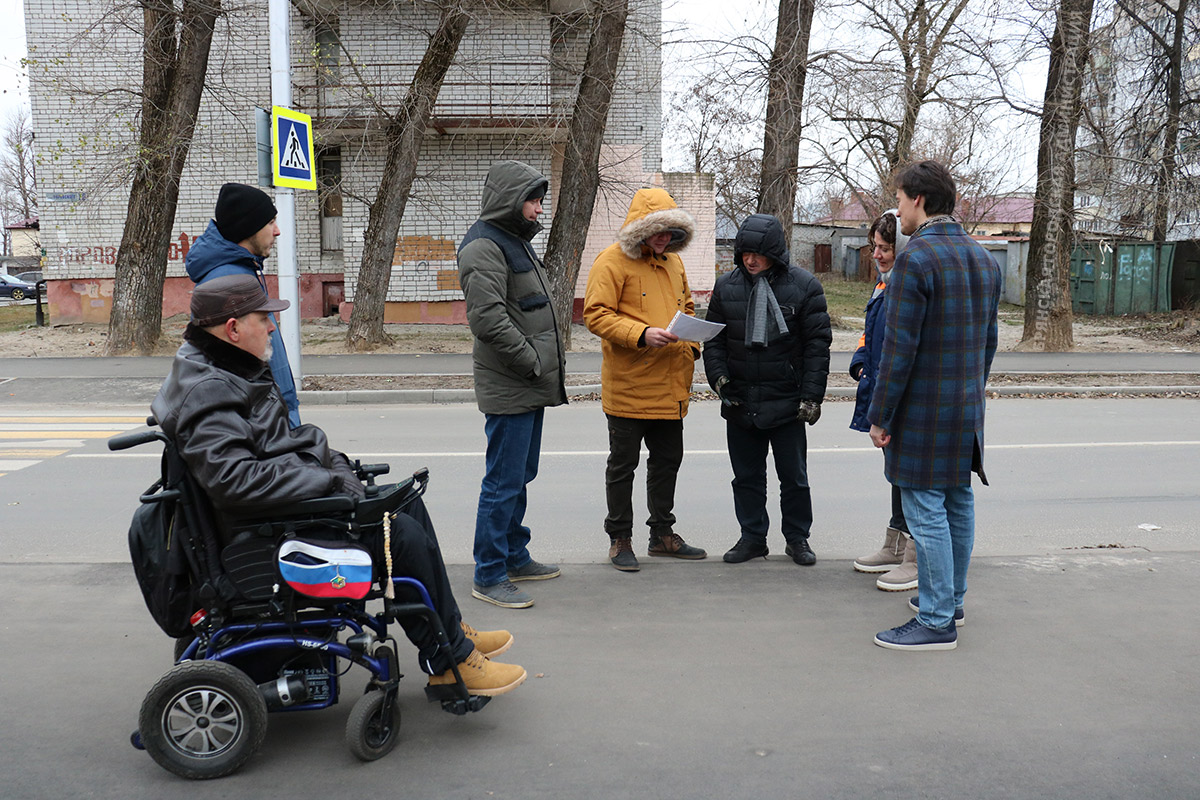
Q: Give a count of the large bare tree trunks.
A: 5